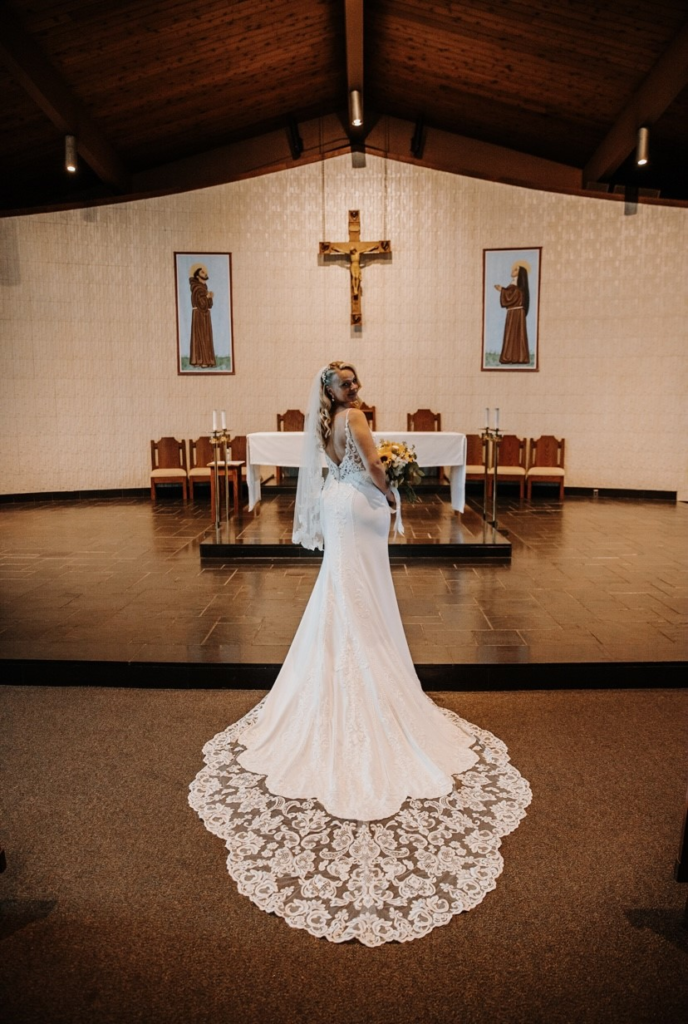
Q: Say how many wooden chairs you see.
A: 9